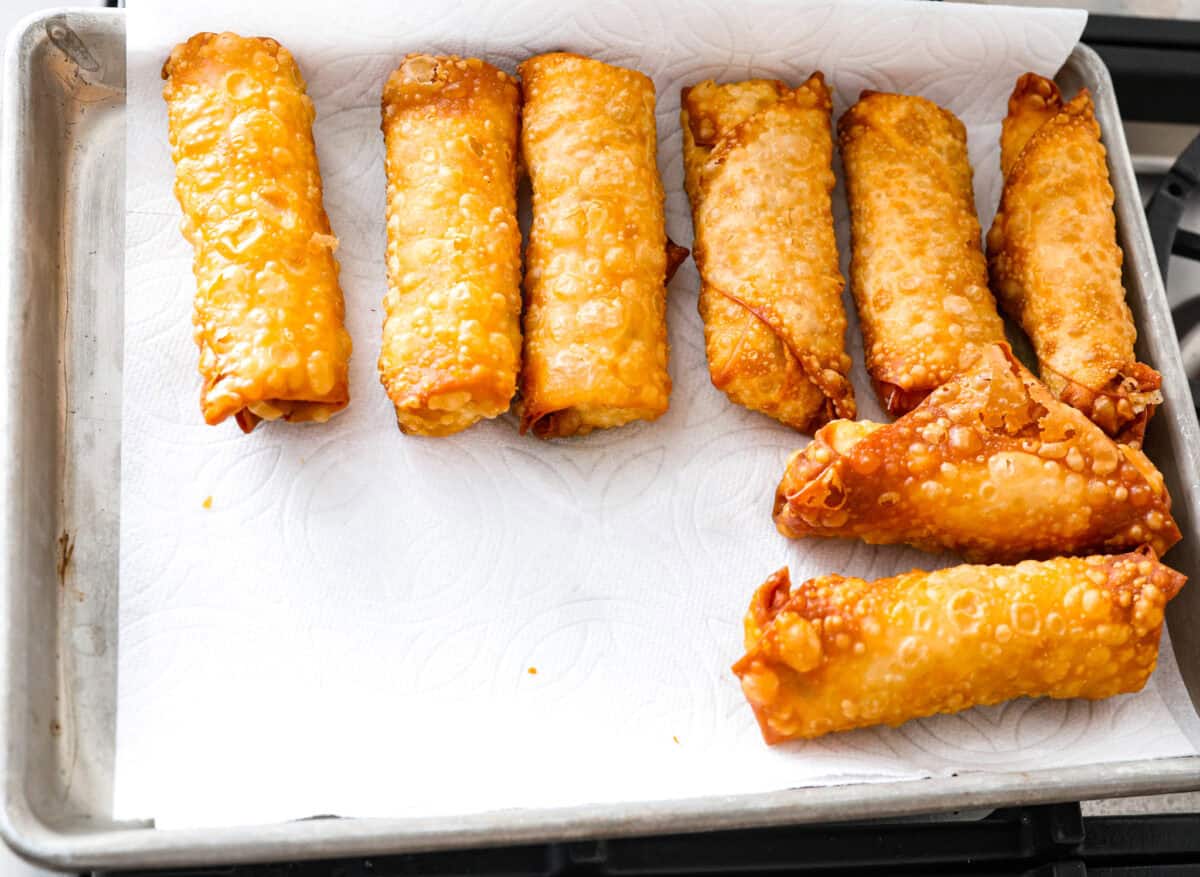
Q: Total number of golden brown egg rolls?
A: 8